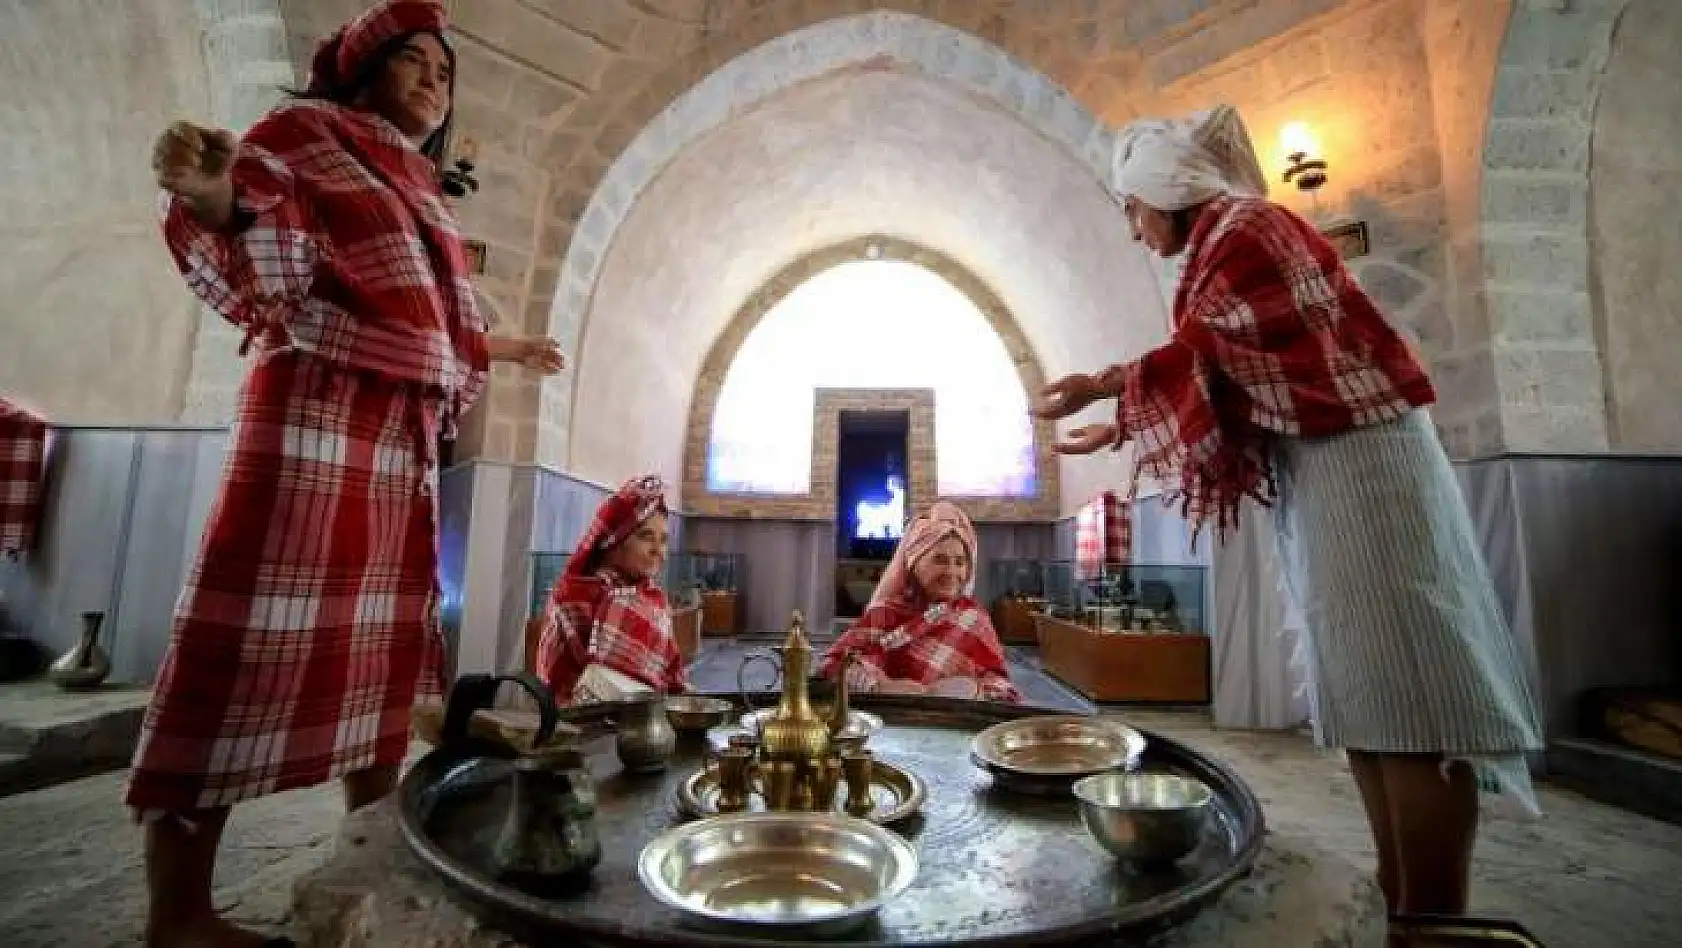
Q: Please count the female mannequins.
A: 4